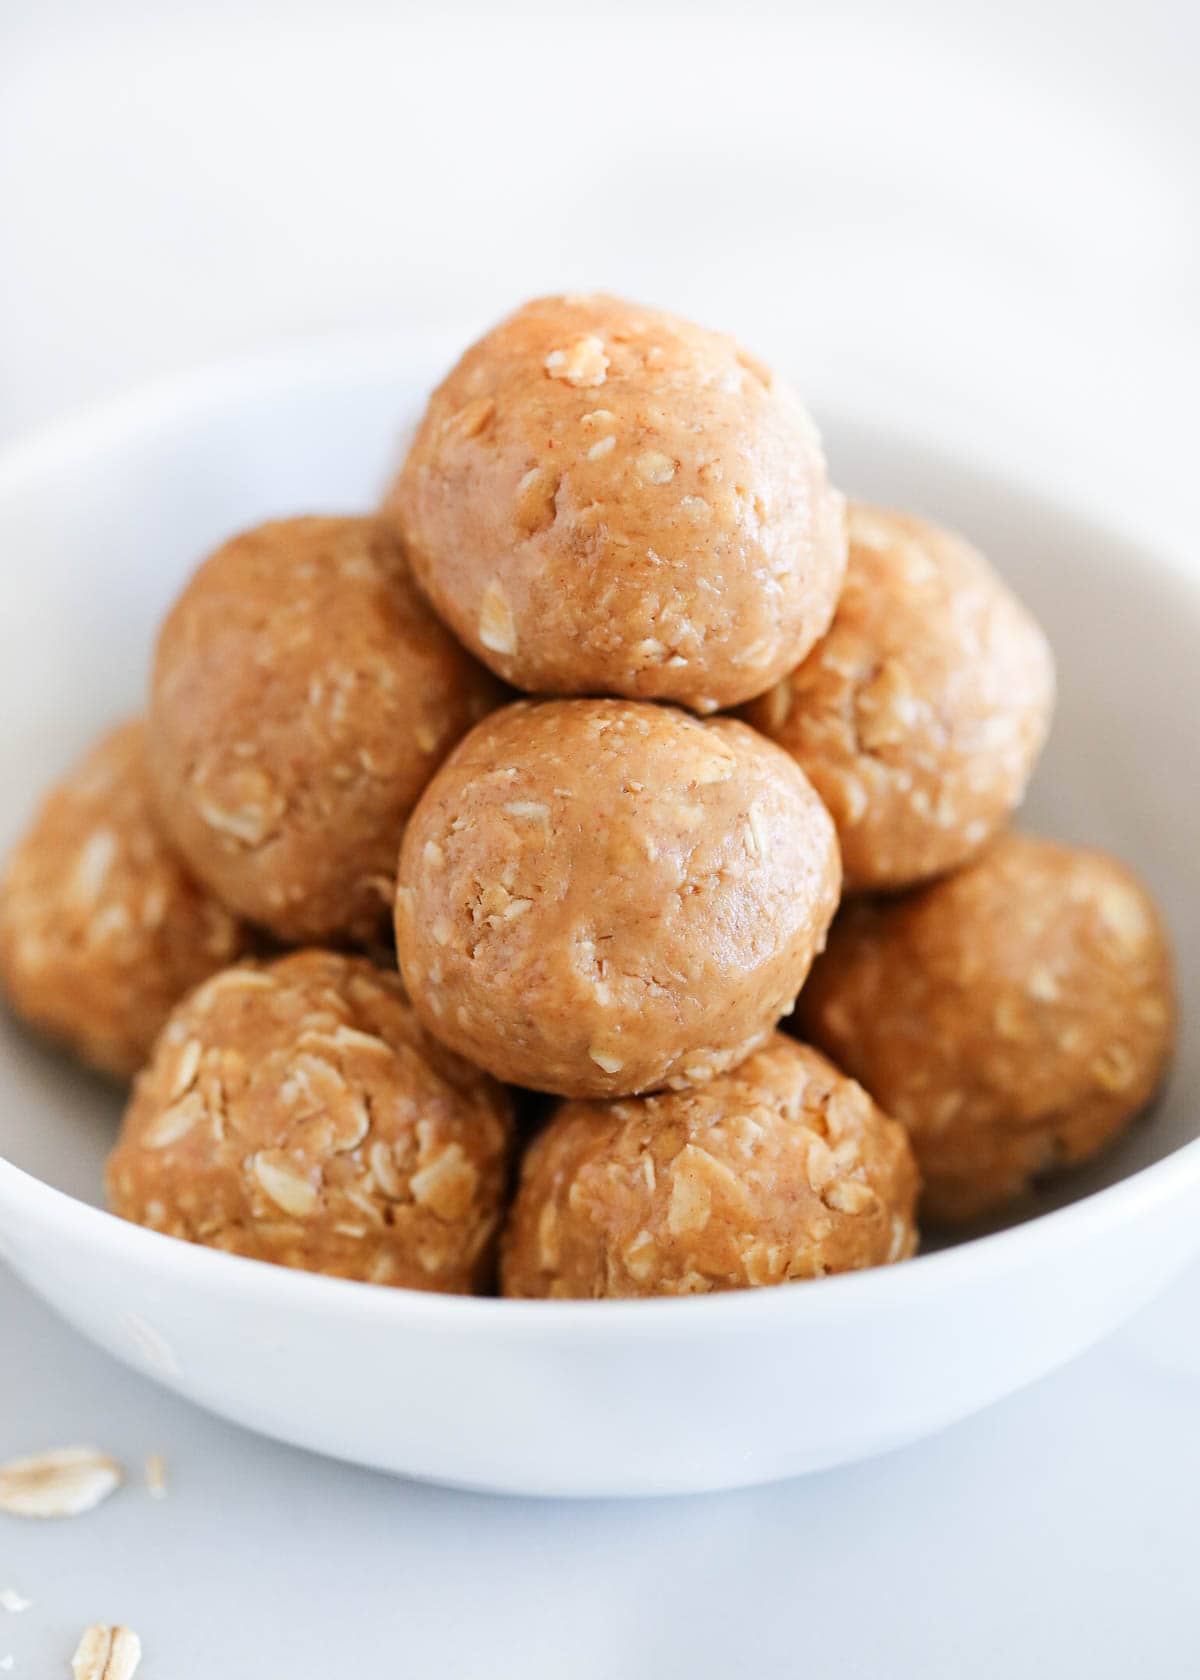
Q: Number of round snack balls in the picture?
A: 8